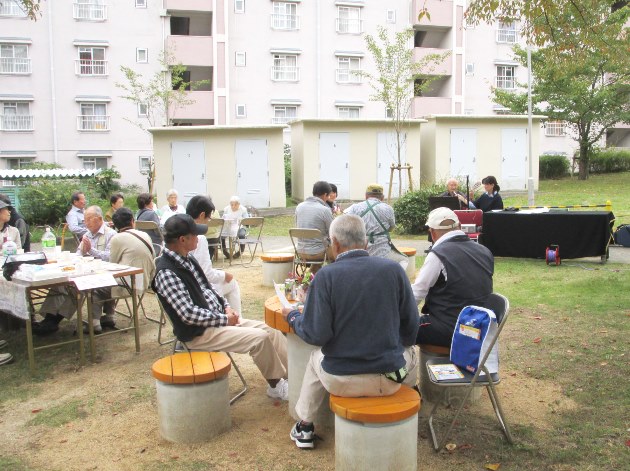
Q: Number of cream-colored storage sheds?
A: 3